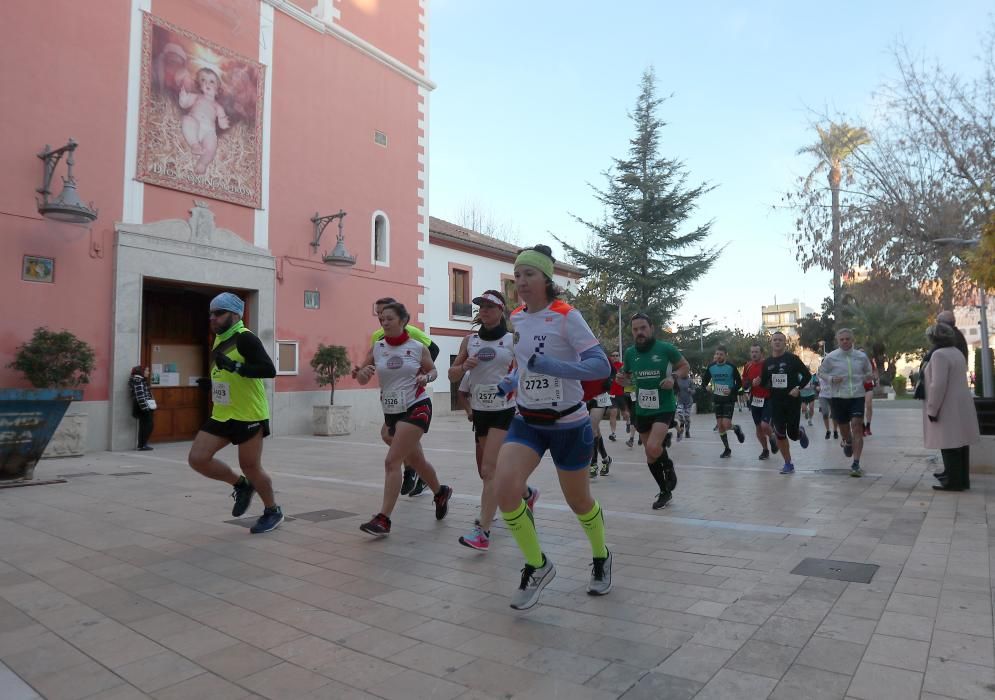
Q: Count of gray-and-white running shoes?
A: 2